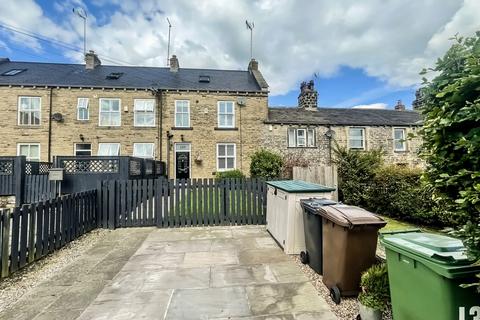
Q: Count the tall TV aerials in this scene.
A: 3